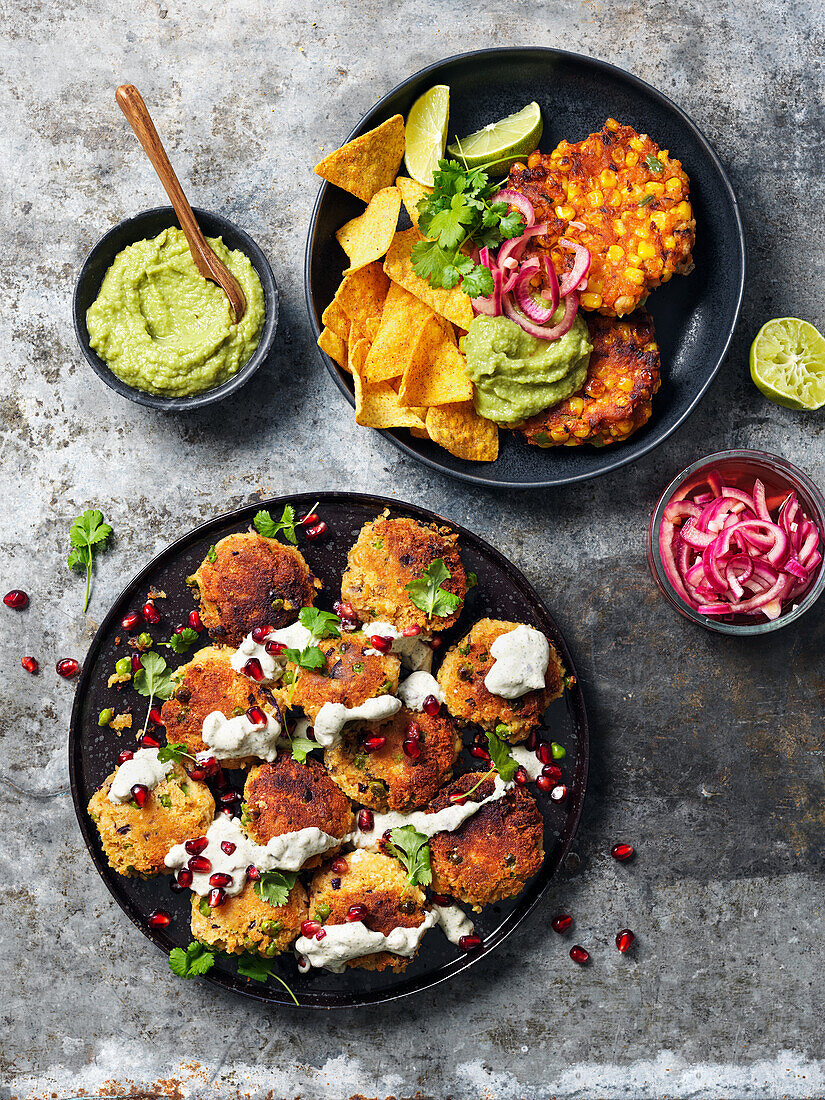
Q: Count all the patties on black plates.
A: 13